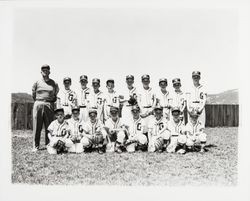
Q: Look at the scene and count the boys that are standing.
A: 9